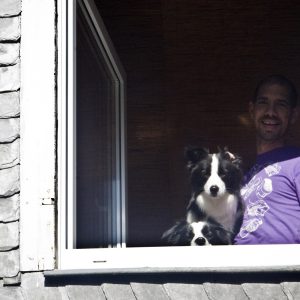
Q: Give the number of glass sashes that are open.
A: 1